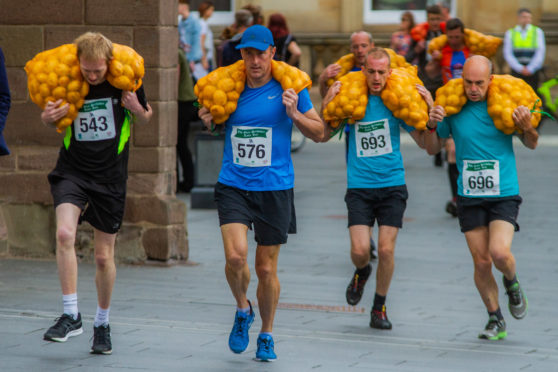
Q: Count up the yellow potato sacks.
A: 6